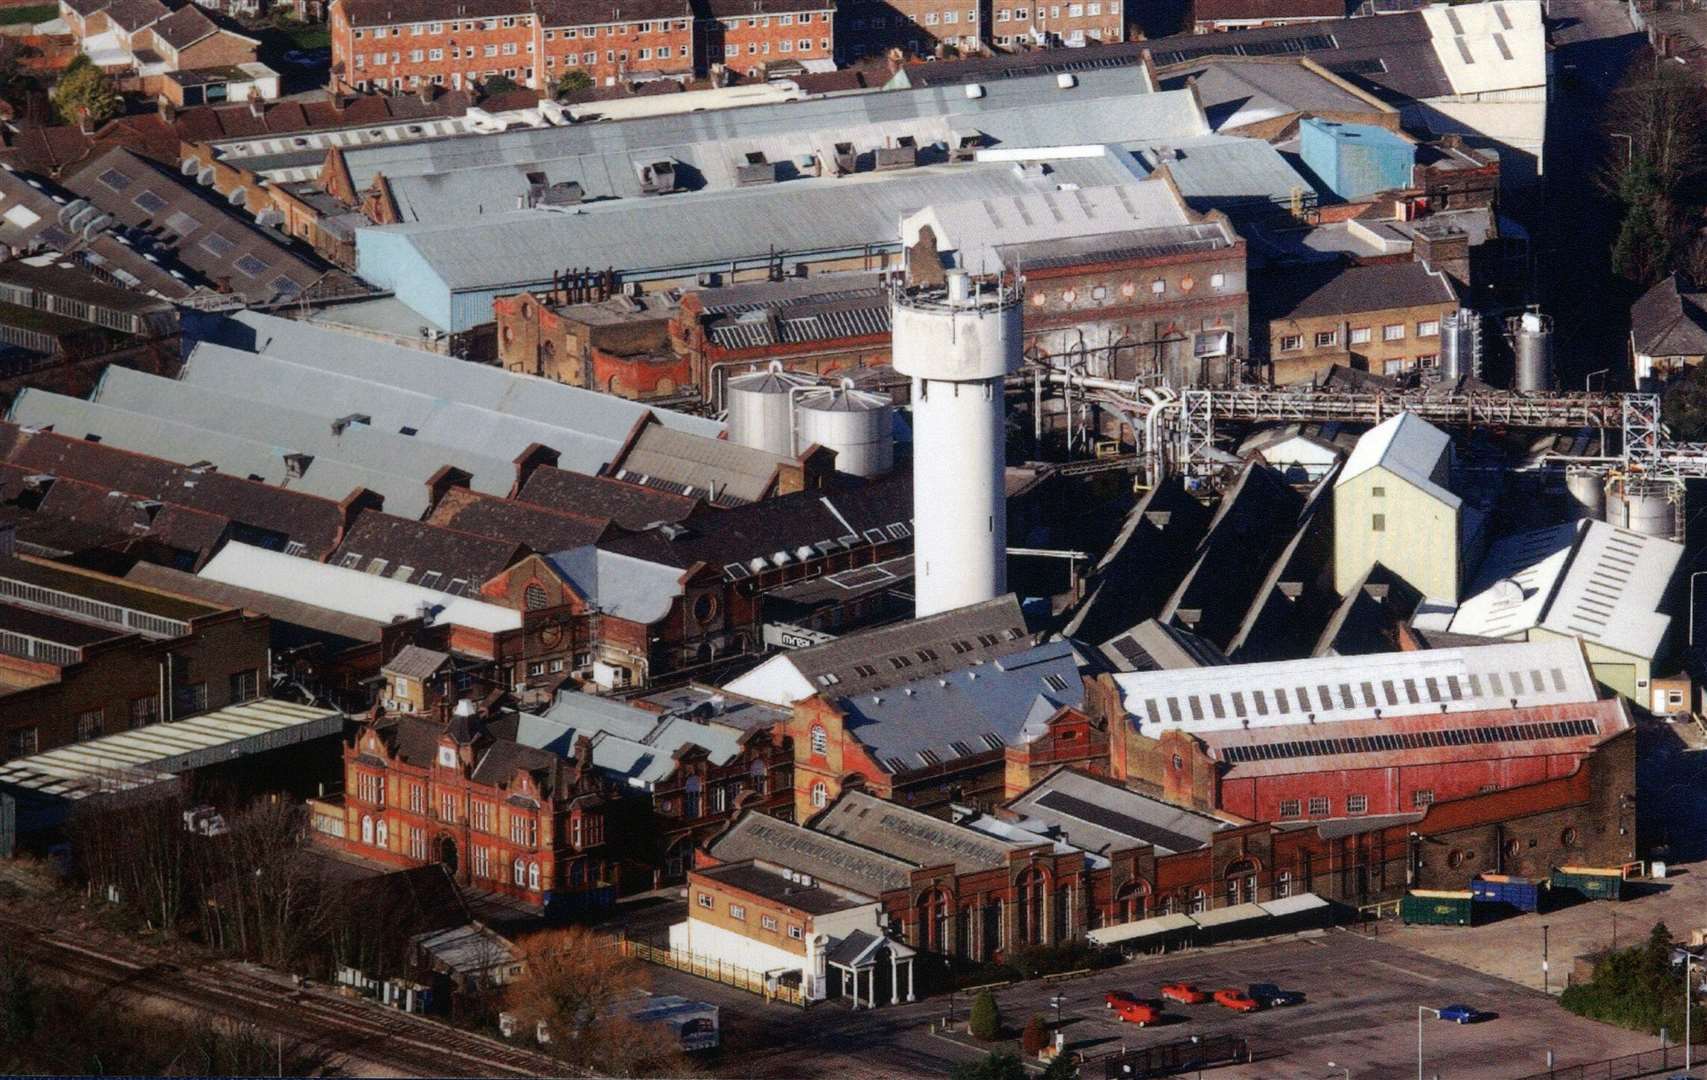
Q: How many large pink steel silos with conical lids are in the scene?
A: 0